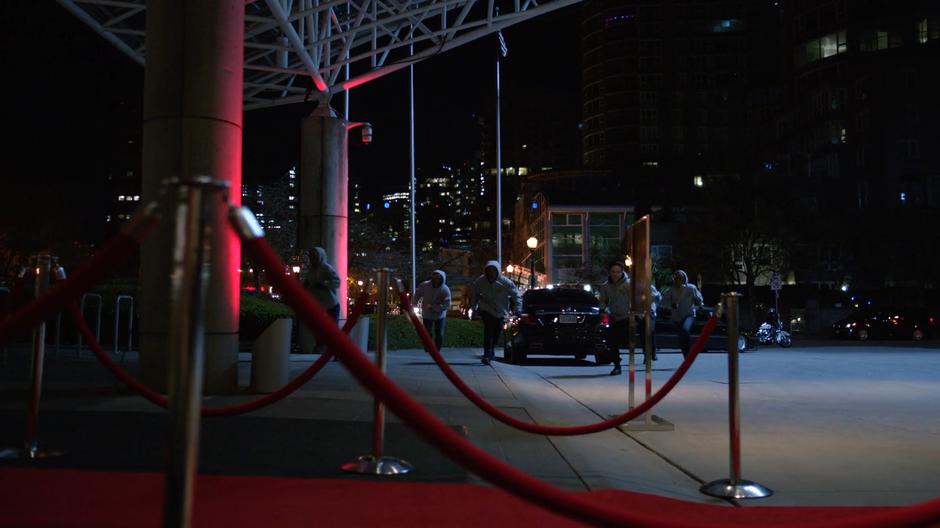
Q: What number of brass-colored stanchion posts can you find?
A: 4